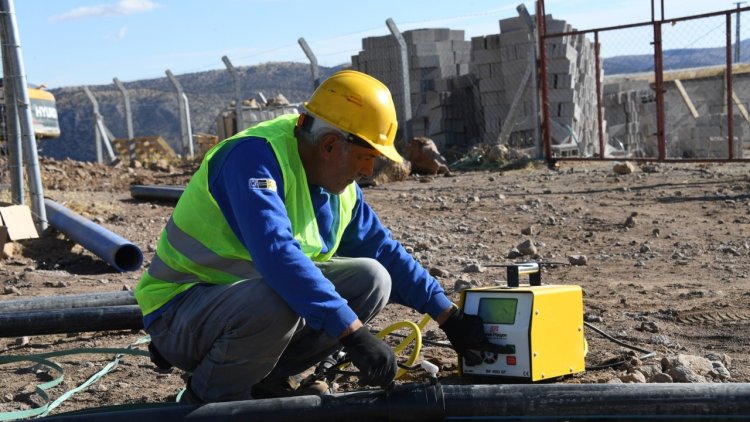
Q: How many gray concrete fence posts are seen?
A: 7